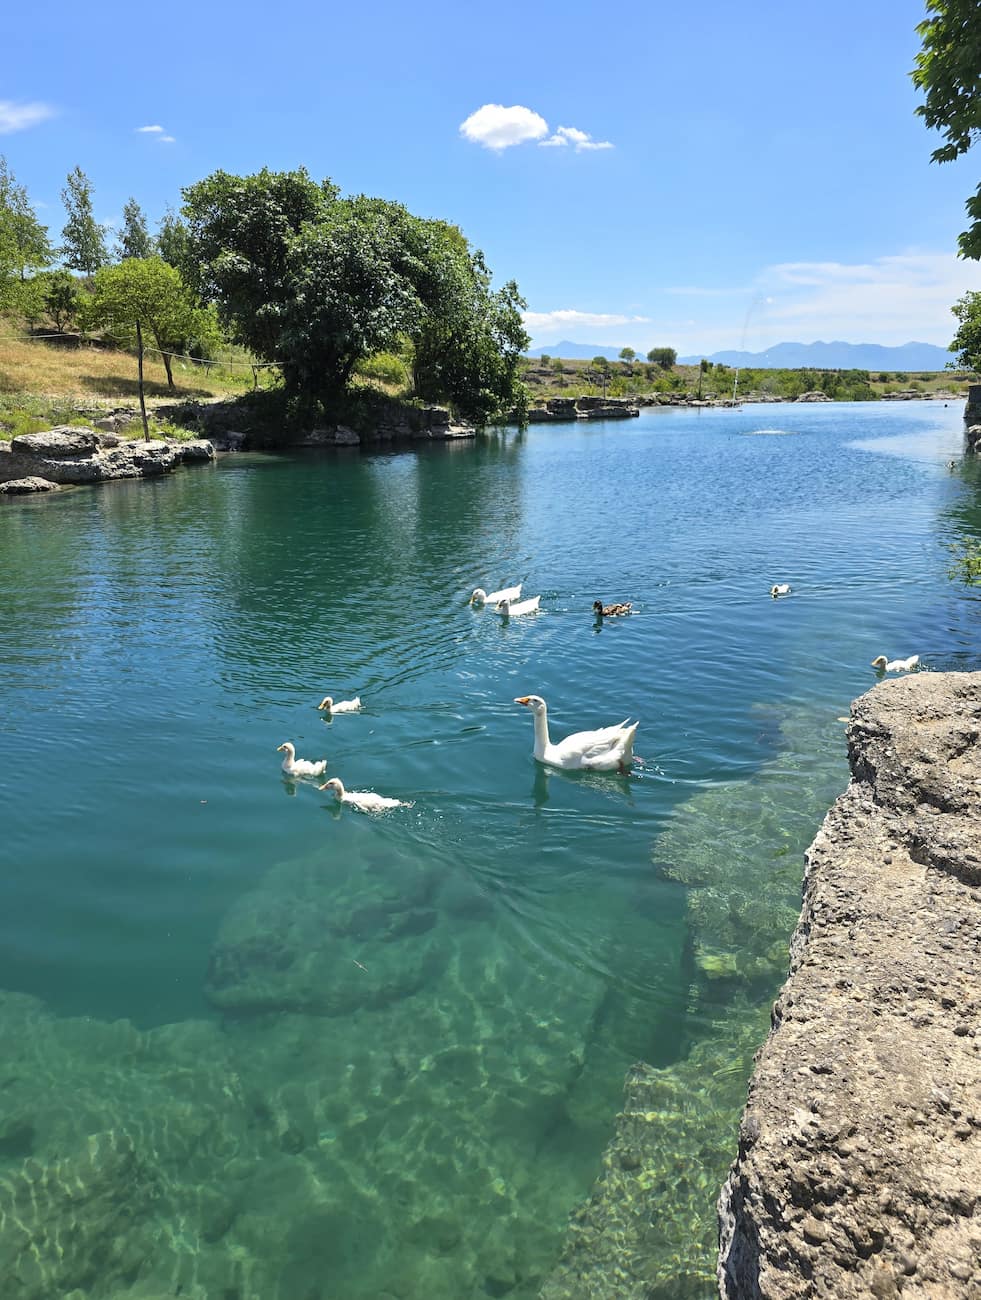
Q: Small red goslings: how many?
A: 0